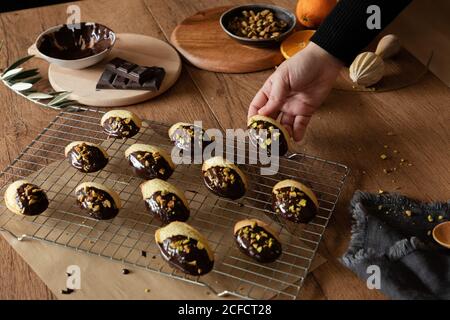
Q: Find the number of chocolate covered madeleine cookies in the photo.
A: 12